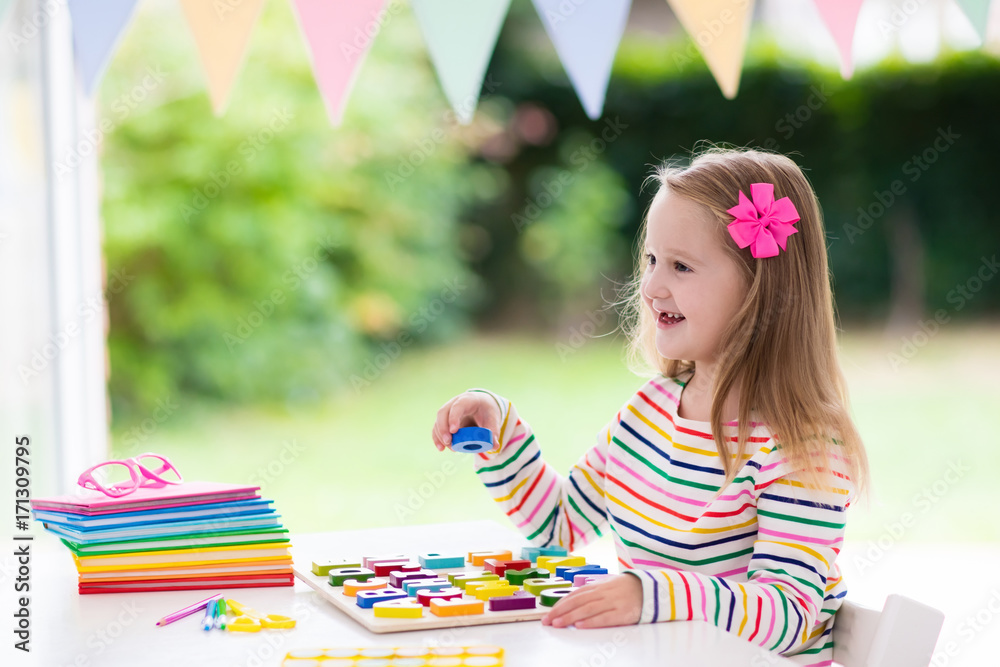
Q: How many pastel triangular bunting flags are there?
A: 8